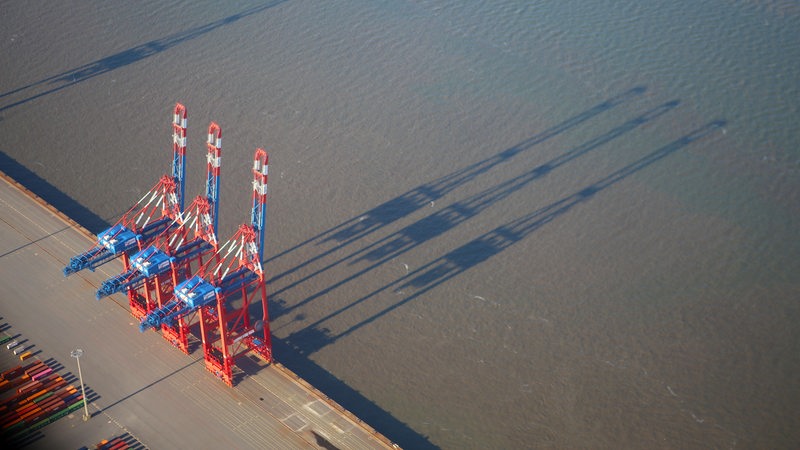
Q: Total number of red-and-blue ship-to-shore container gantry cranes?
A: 3